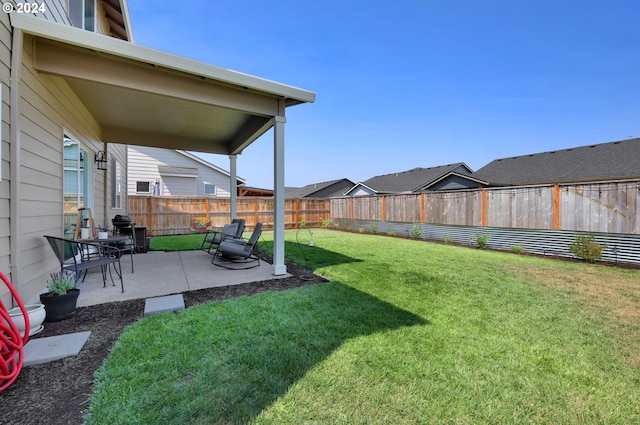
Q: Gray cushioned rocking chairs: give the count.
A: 2